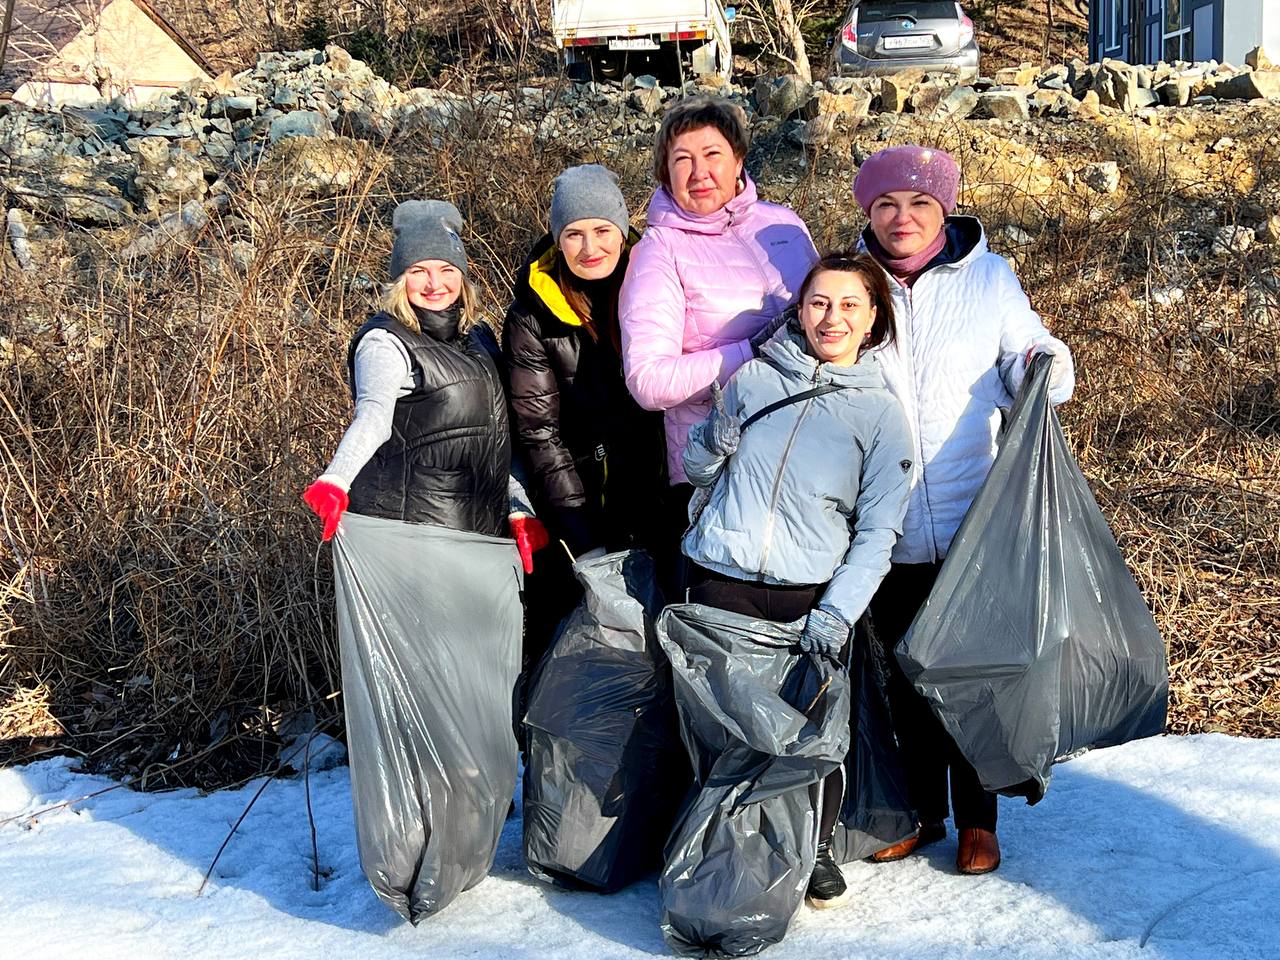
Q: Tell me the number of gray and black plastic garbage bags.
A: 5